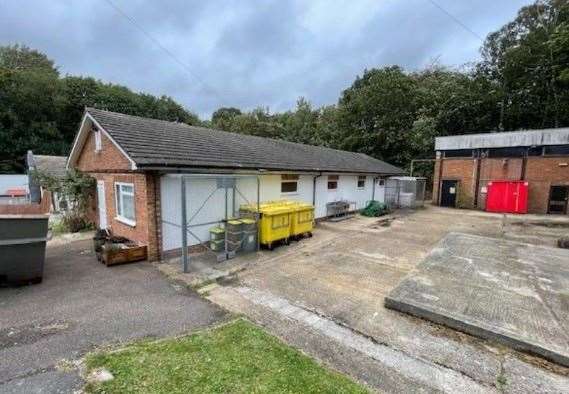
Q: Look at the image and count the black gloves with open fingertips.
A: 0